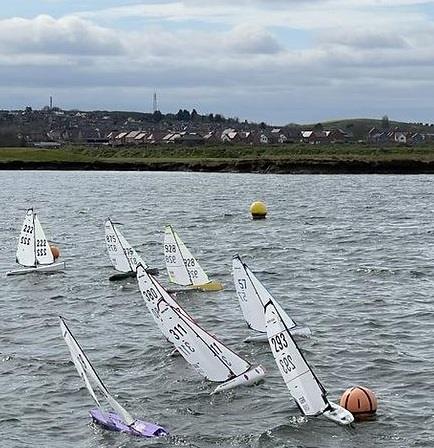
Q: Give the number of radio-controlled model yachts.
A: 8